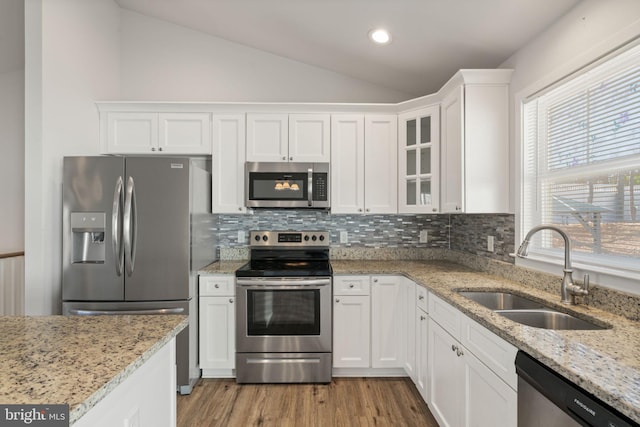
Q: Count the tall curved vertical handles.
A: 2